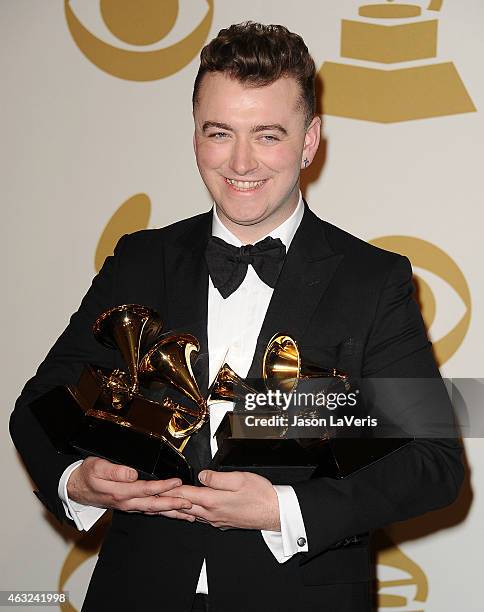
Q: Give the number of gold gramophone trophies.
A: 4